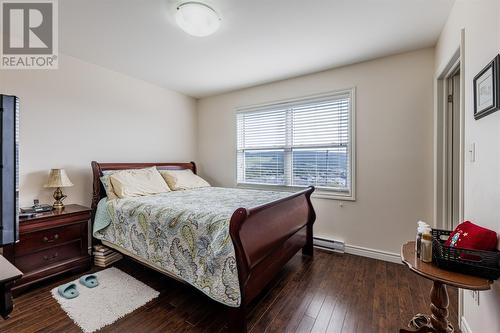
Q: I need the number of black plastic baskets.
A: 1